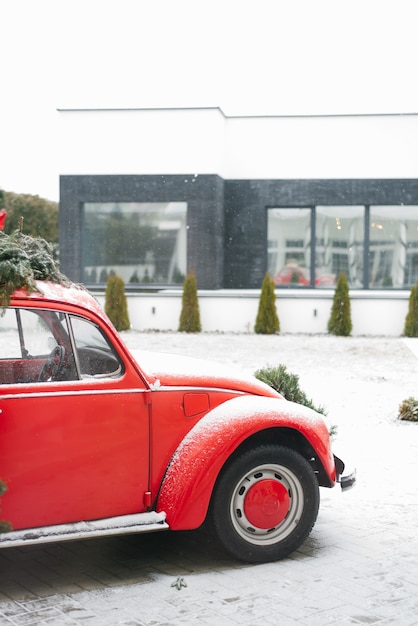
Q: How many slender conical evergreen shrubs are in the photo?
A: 5